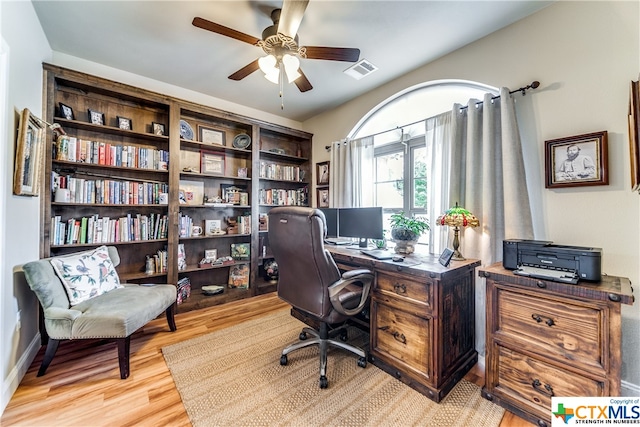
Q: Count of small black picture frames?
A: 4